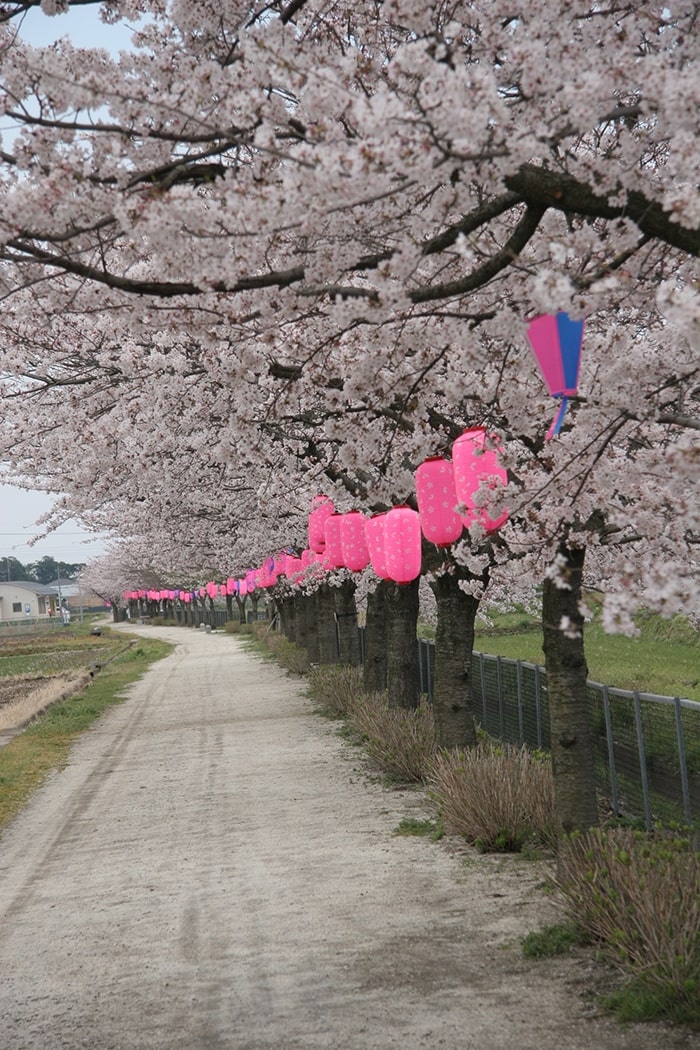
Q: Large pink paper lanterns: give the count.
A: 7